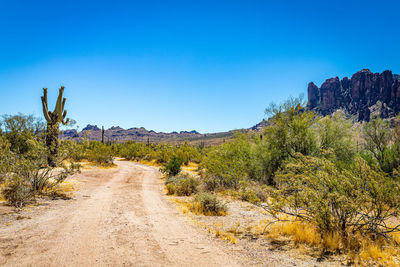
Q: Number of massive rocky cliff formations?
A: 1